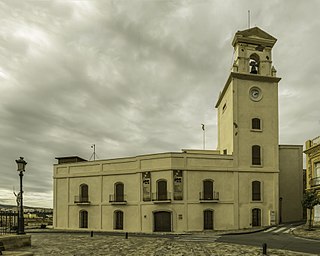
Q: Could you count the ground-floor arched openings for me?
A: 5